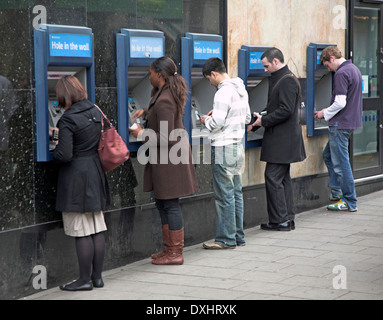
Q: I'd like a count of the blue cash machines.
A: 5